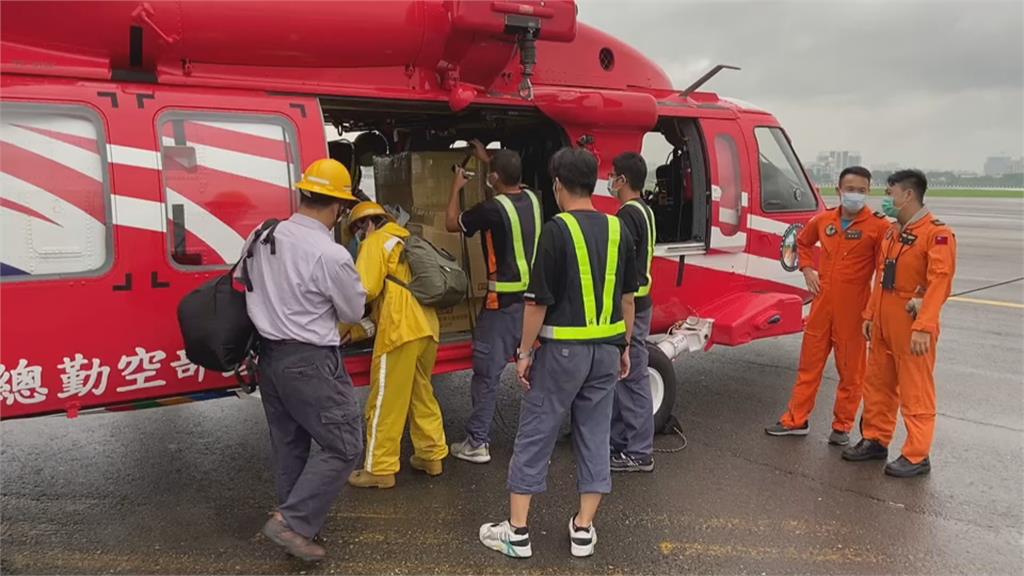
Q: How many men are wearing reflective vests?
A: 3